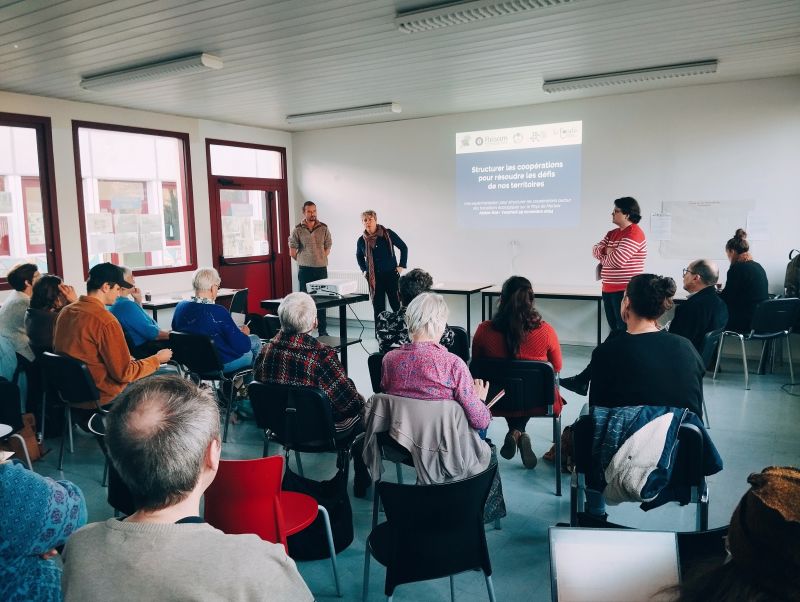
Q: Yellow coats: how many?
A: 0